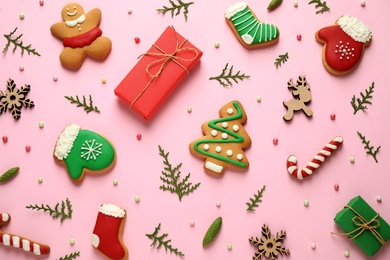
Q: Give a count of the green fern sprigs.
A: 13